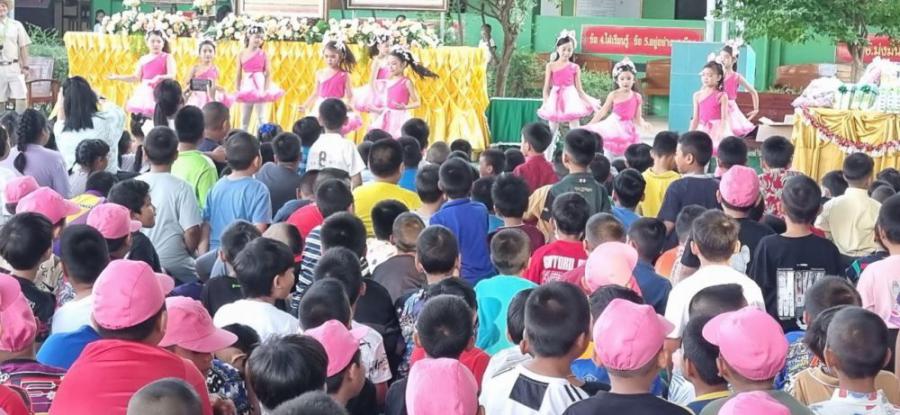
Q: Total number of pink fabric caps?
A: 14